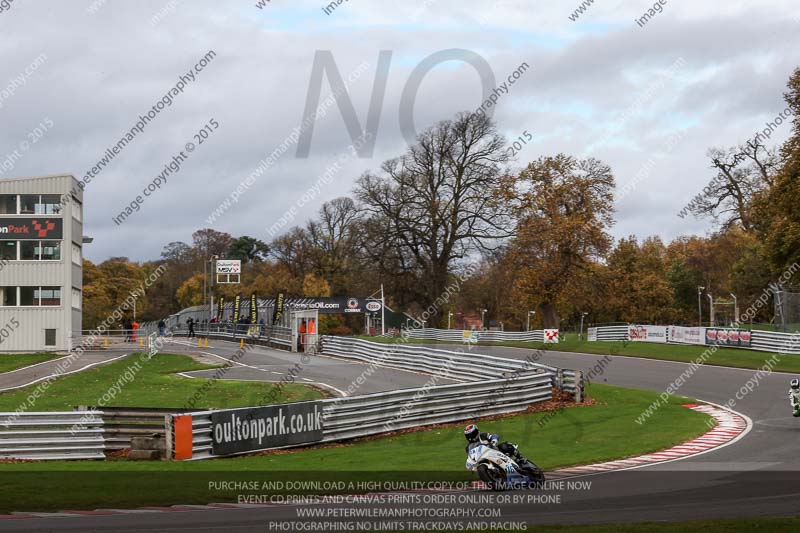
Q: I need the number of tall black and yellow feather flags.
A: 4